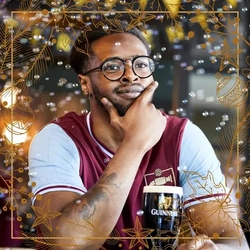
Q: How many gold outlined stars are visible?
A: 5